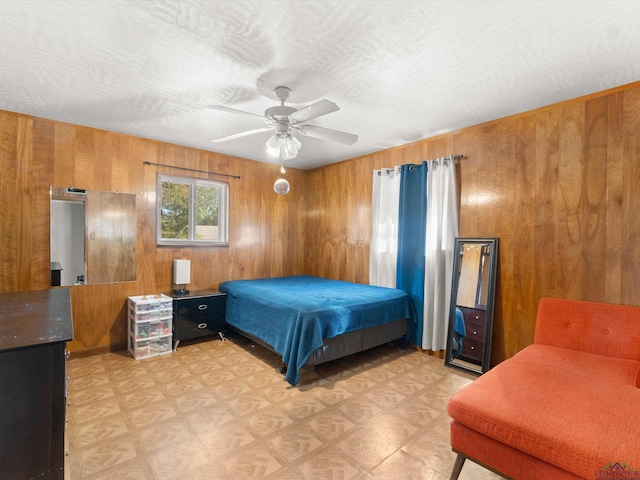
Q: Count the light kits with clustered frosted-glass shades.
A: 1